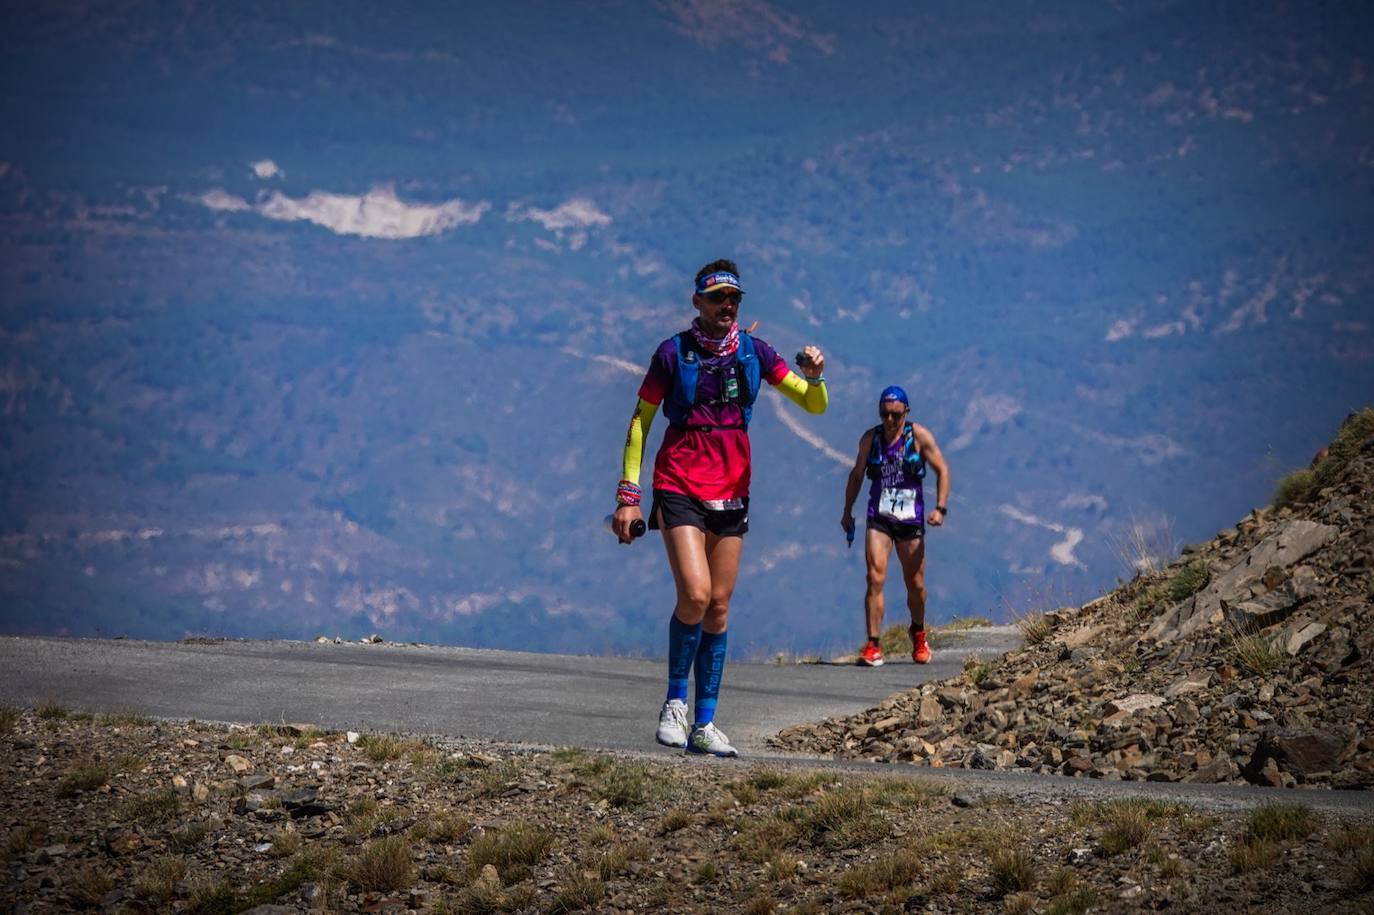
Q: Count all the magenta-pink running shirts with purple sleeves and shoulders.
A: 1